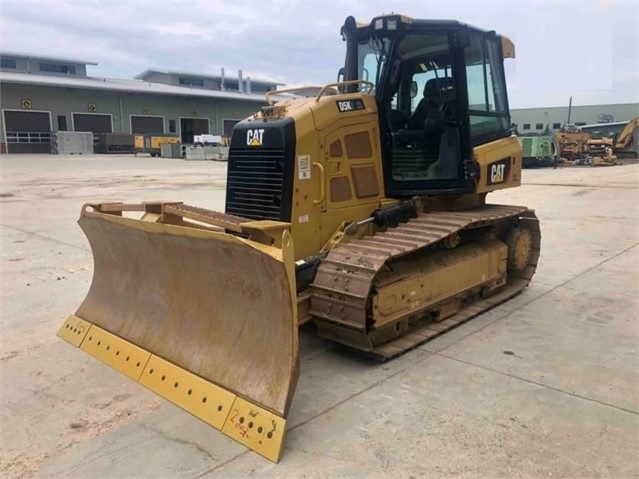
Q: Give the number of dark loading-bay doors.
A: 5